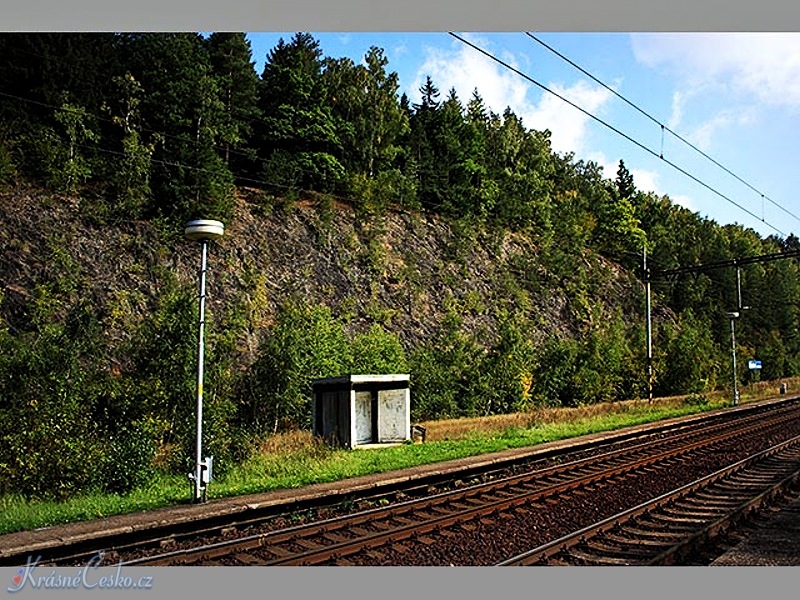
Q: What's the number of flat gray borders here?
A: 2